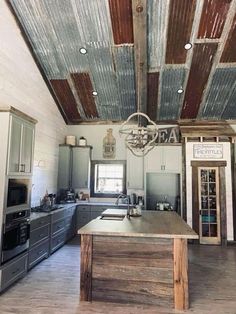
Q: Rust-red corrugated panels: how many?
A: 8